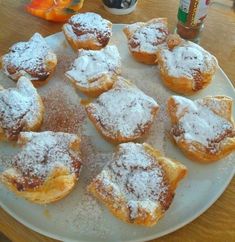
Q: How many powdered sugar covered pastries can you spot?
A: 10